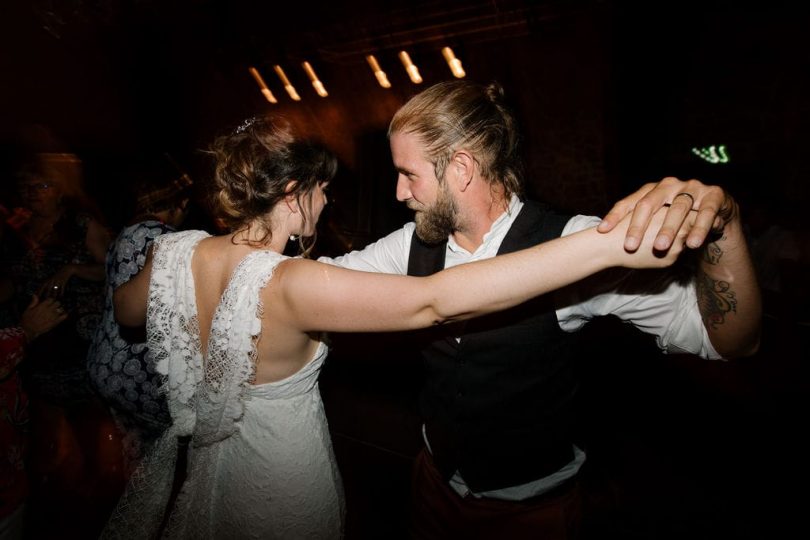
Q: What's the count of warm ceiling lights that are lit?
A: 6